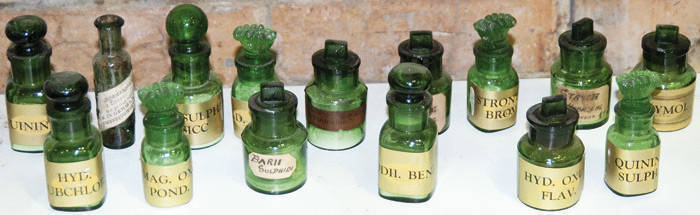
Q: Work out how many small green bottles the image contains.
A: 15